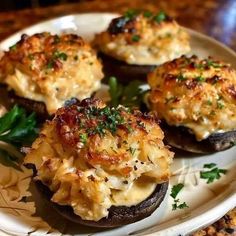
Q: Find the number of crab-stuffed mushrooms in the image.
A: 4